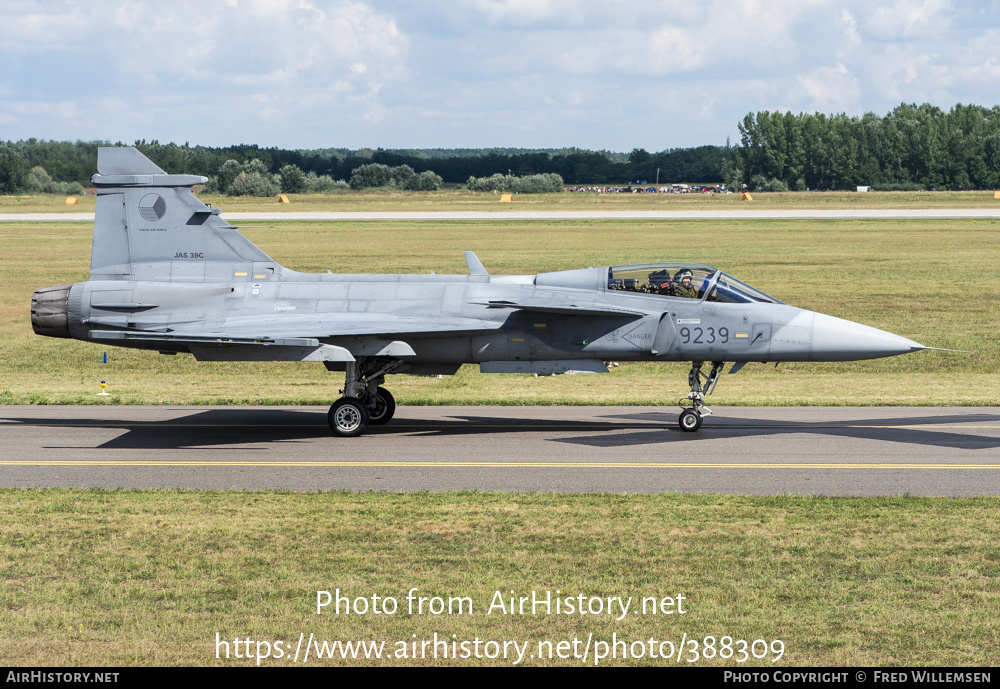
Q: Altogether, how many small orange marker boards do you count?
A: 5